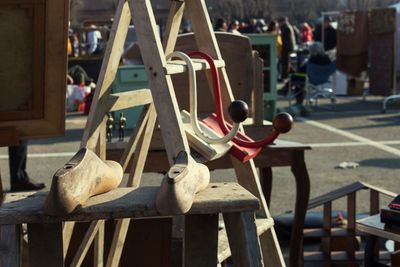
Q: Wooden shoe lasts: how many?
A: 2